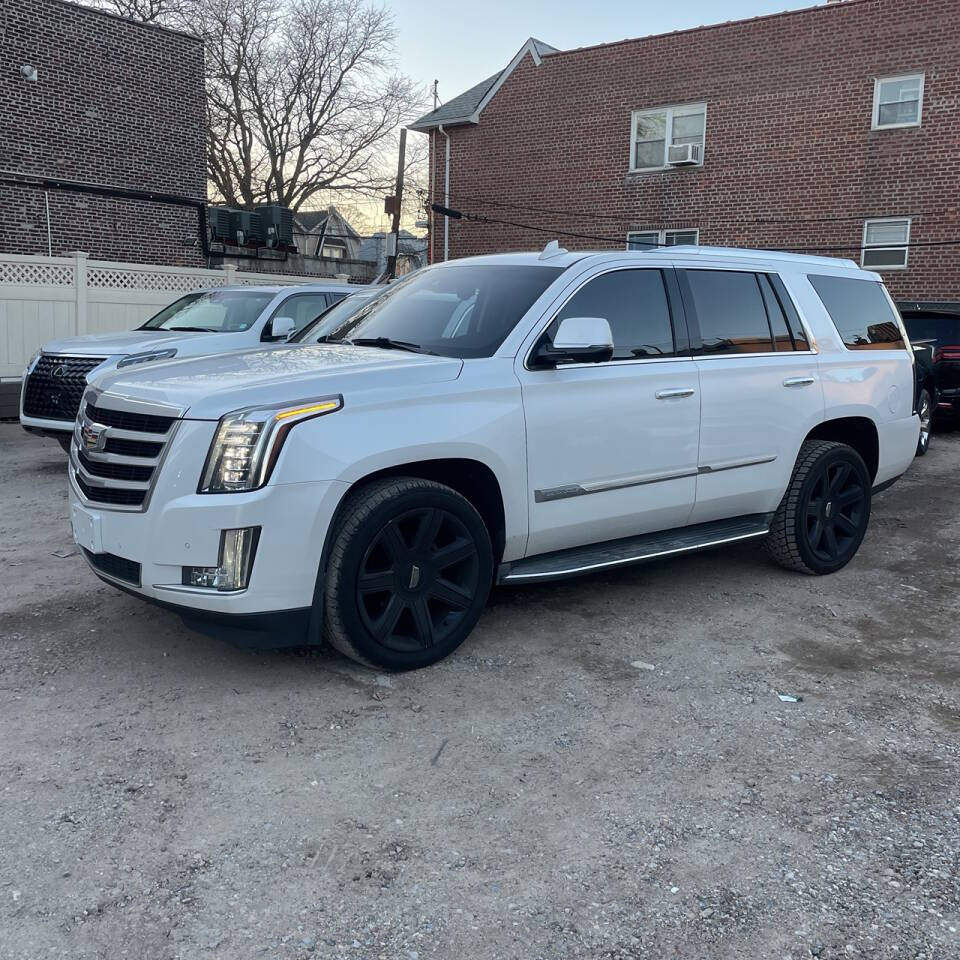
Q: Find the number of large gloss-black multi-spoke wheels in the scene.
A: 2